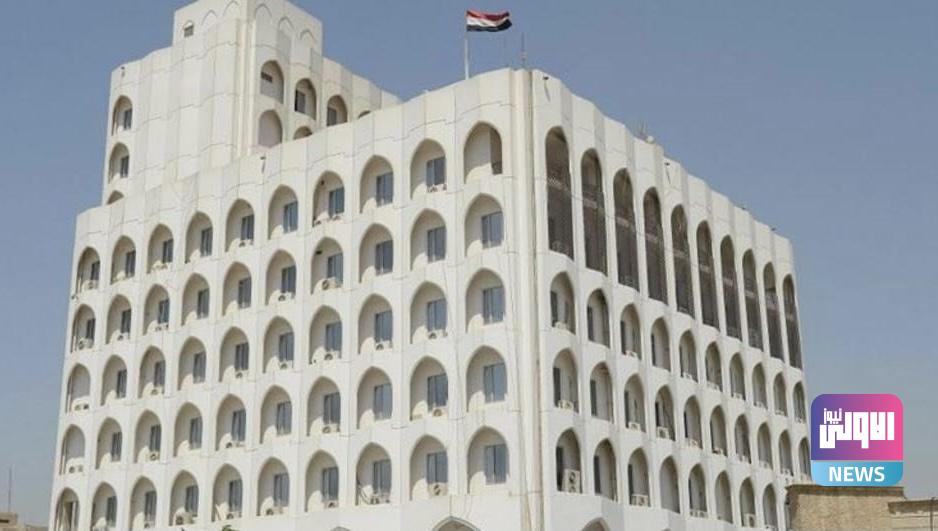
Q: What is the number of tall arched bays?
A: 10